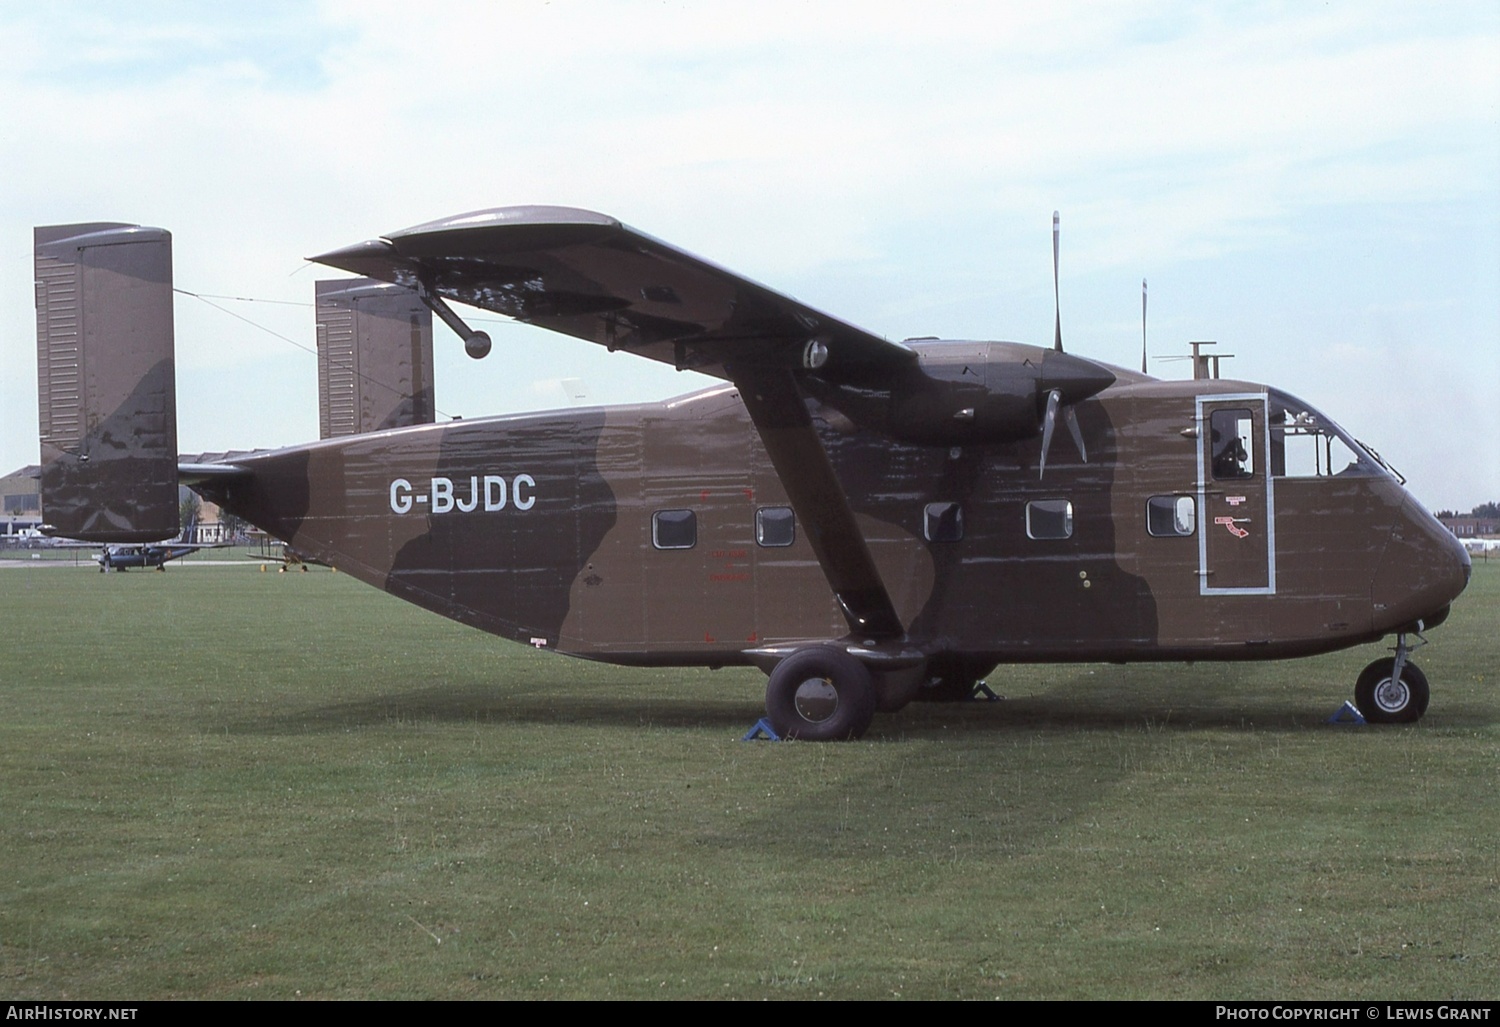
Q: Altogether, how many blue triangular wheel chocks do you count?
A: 3